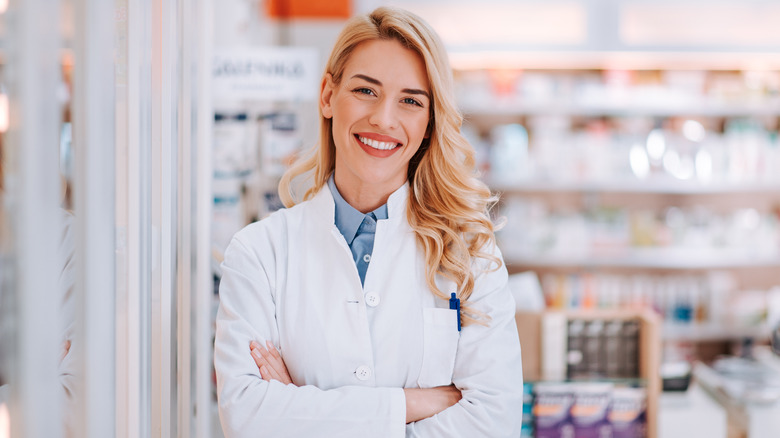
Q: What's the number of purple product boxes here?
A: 3